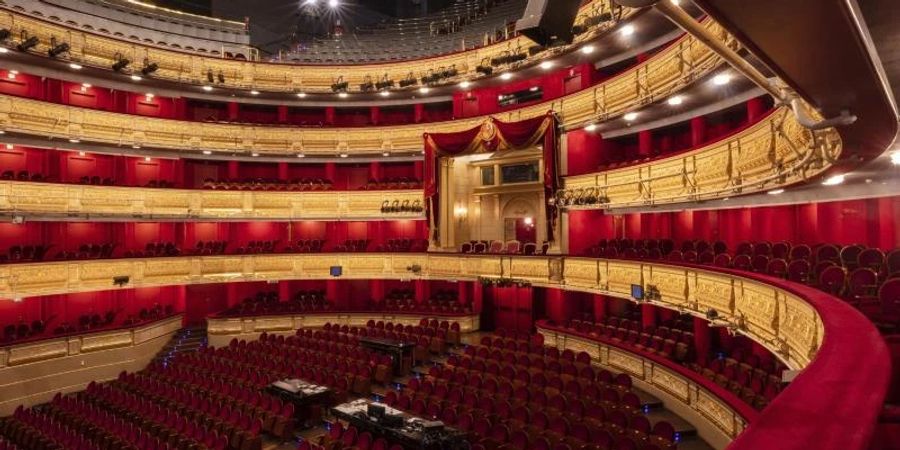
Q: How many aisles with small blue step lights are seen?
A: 3